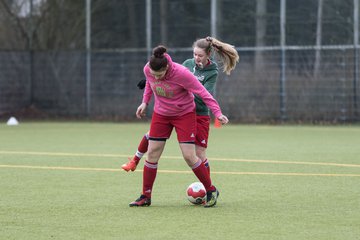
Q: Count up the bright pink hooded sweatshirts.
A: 1